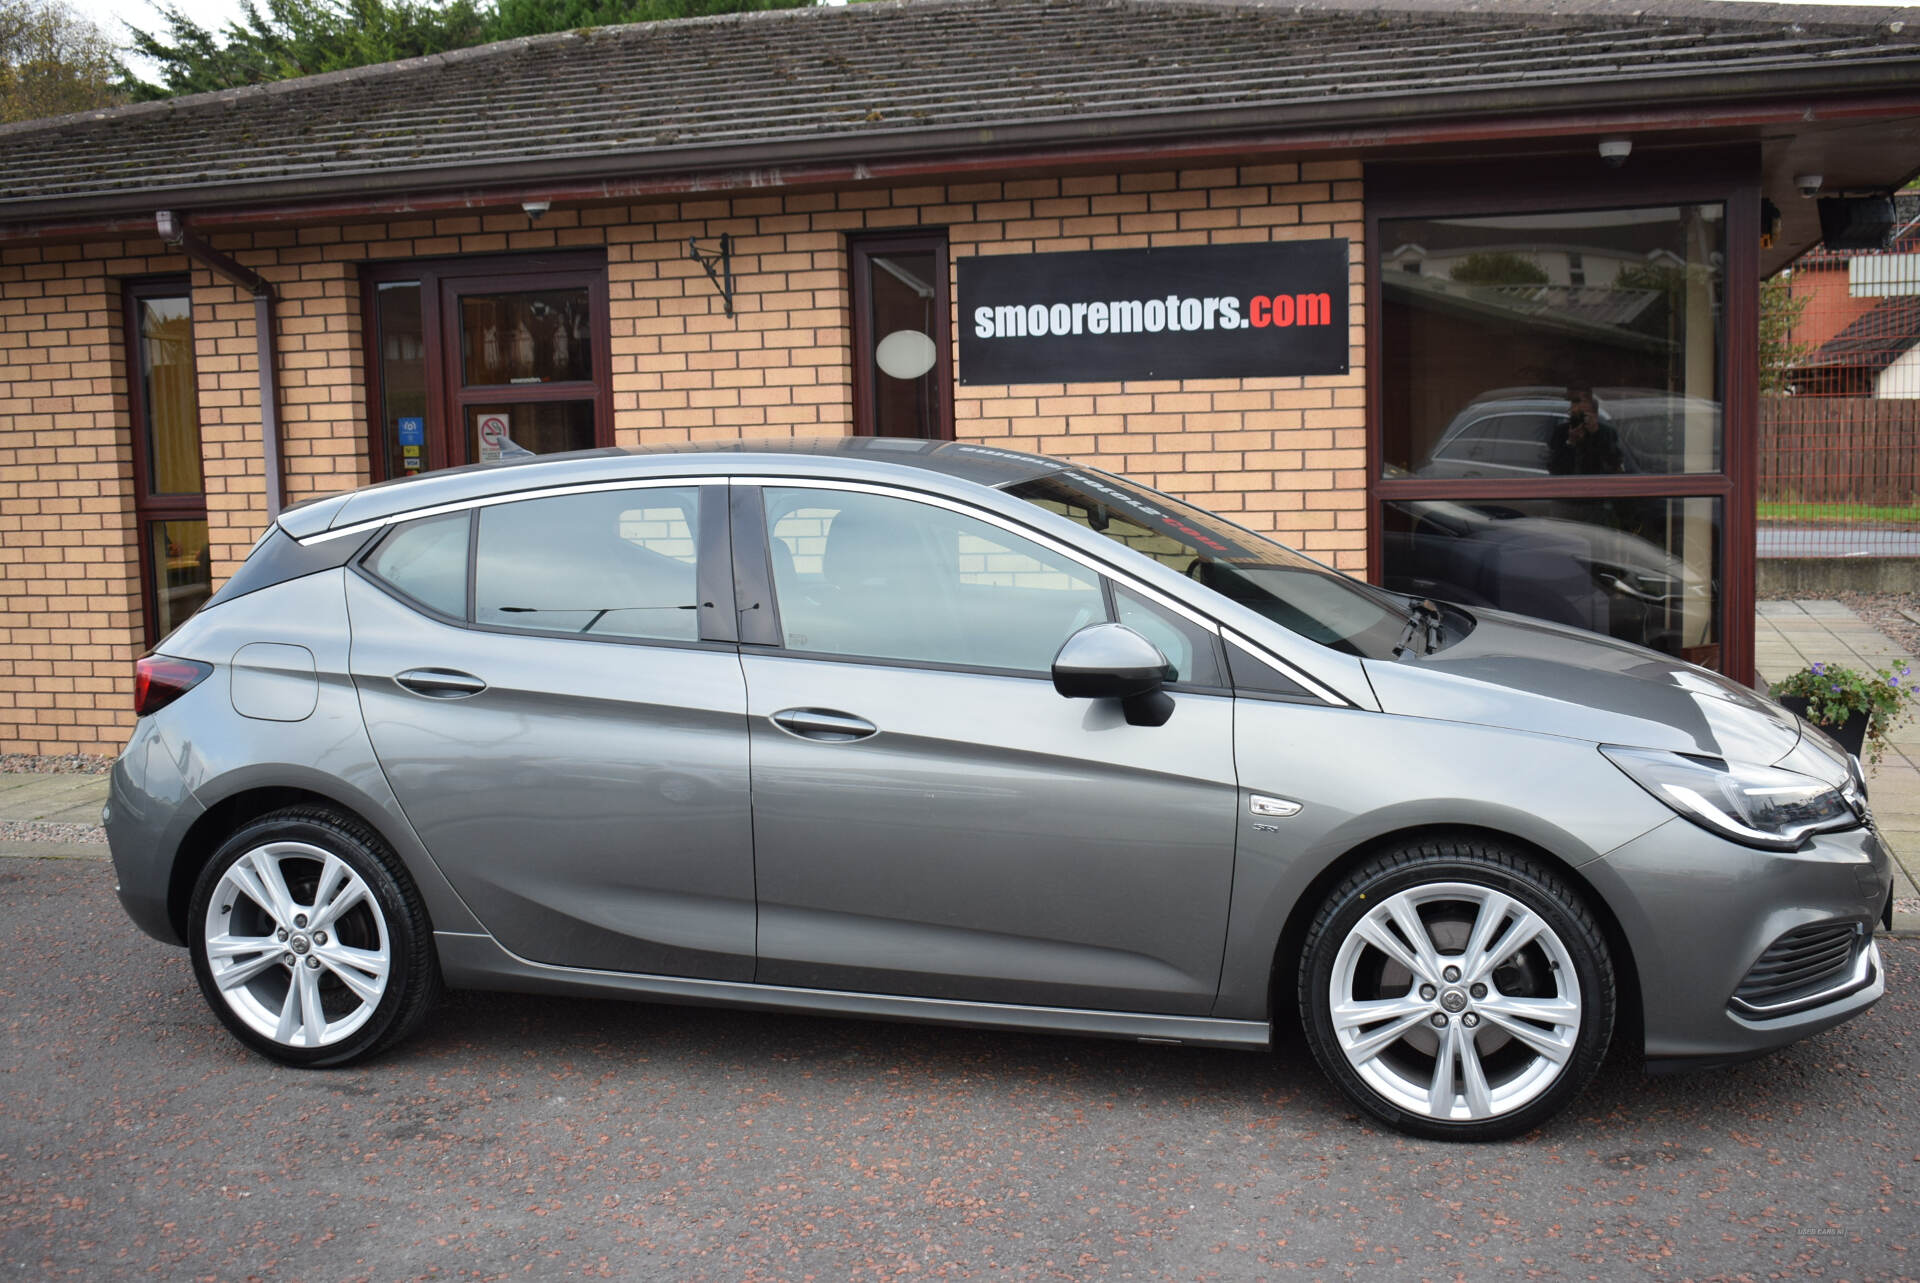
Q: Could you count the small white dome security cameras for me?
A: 3